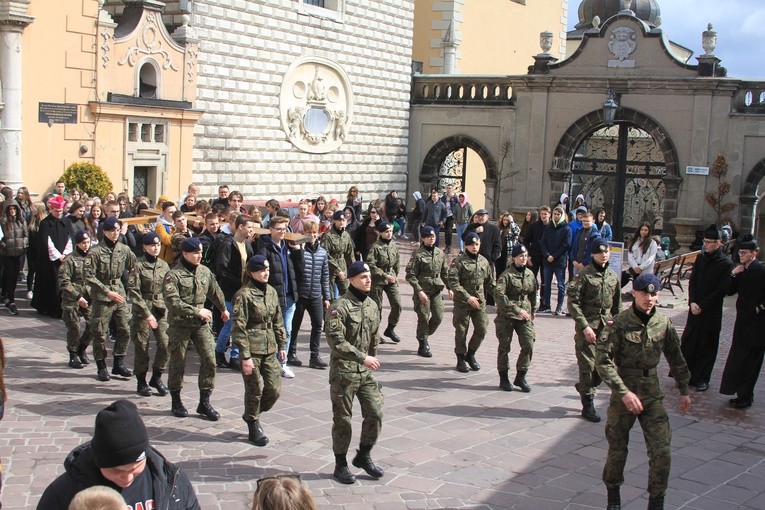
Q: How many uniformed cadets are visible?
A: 13